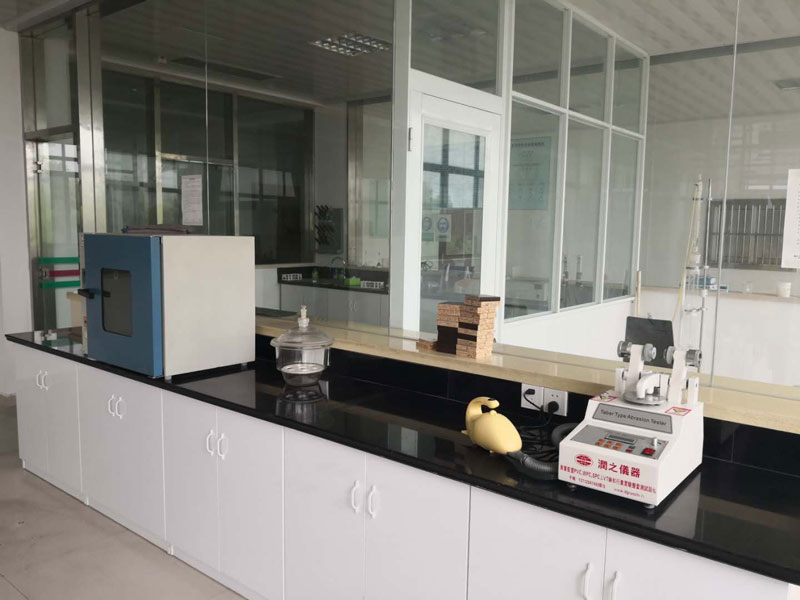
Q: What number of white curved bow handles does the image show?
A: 10